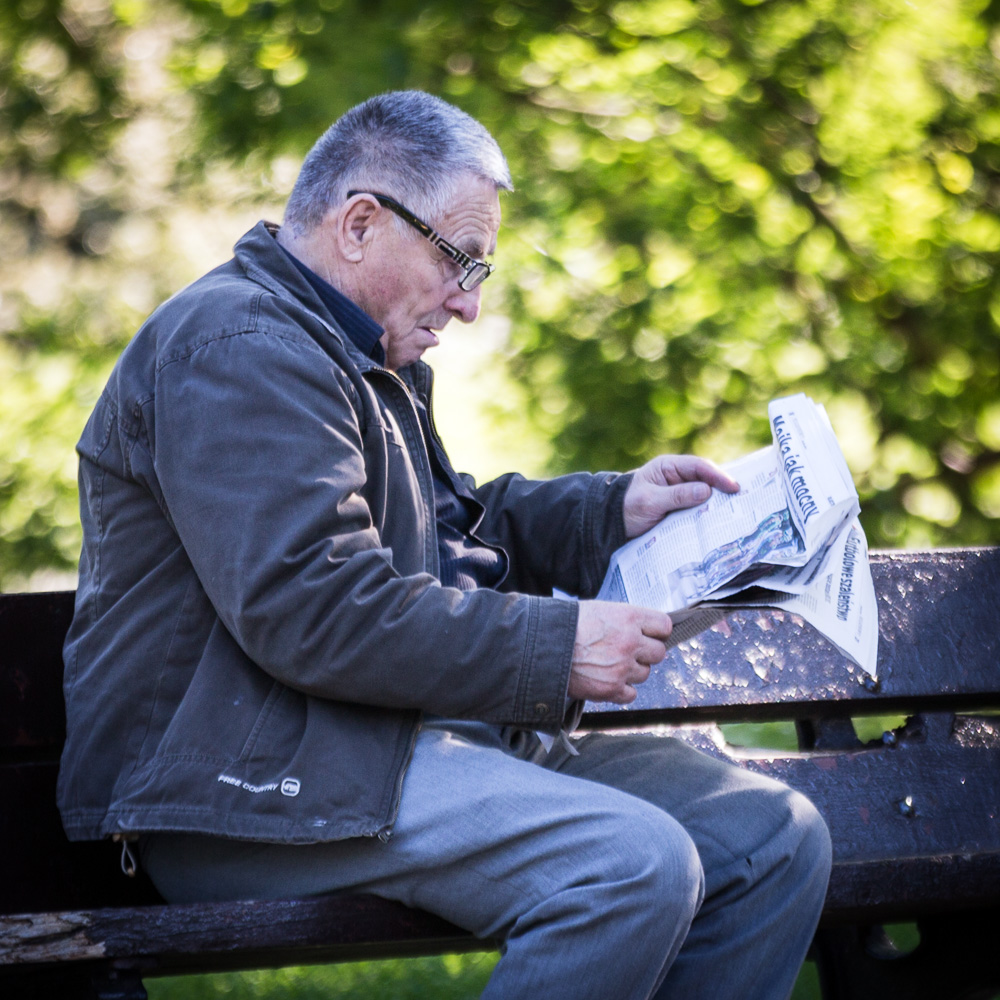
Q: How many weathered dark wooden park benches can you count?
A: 1